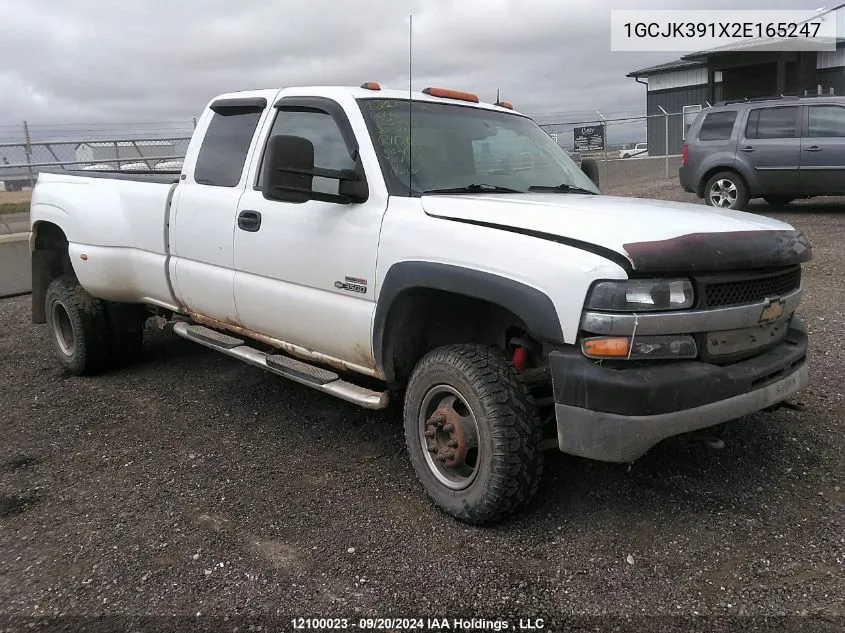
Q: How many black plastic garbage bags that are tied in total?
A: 0